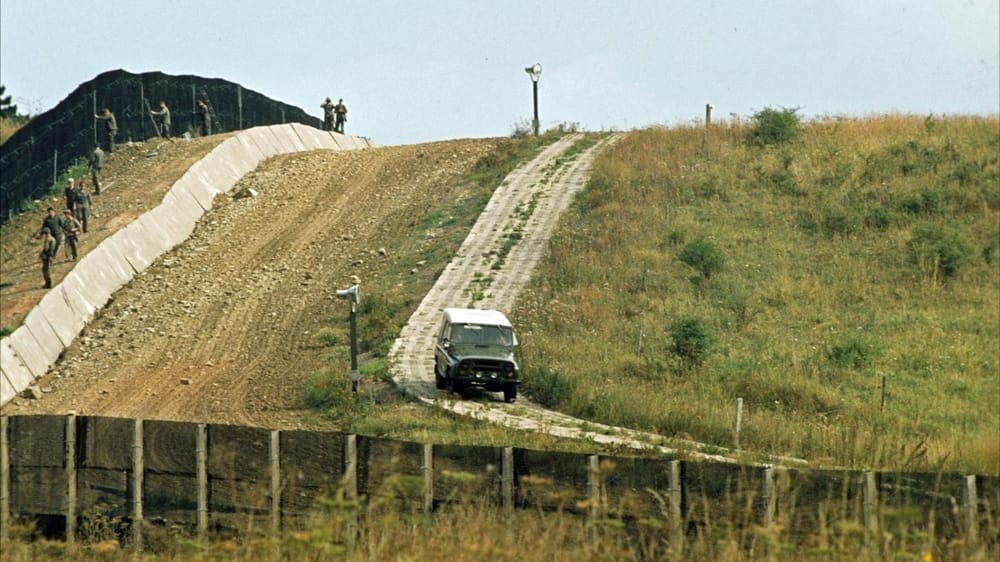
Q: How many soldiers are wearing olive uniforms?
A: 11